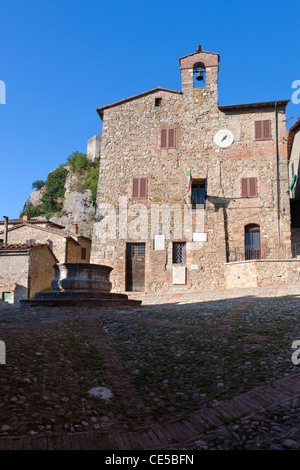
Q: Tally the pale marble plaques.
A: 3